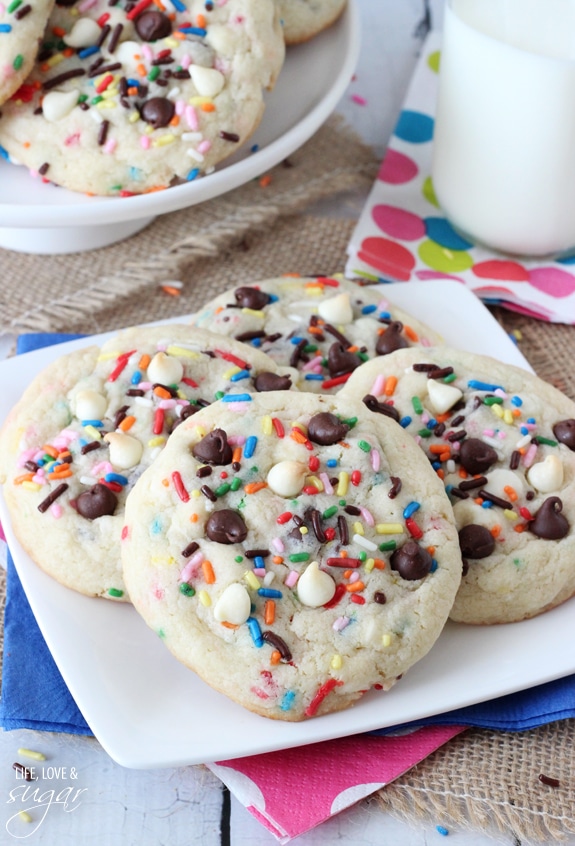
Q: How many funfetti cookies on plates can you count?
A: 7